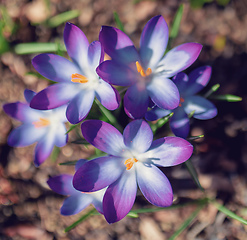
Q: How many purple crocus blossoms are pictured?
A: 6